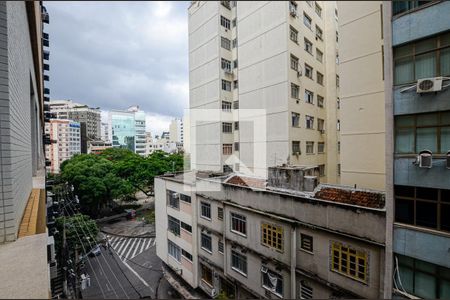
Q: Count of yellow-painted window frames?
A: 2